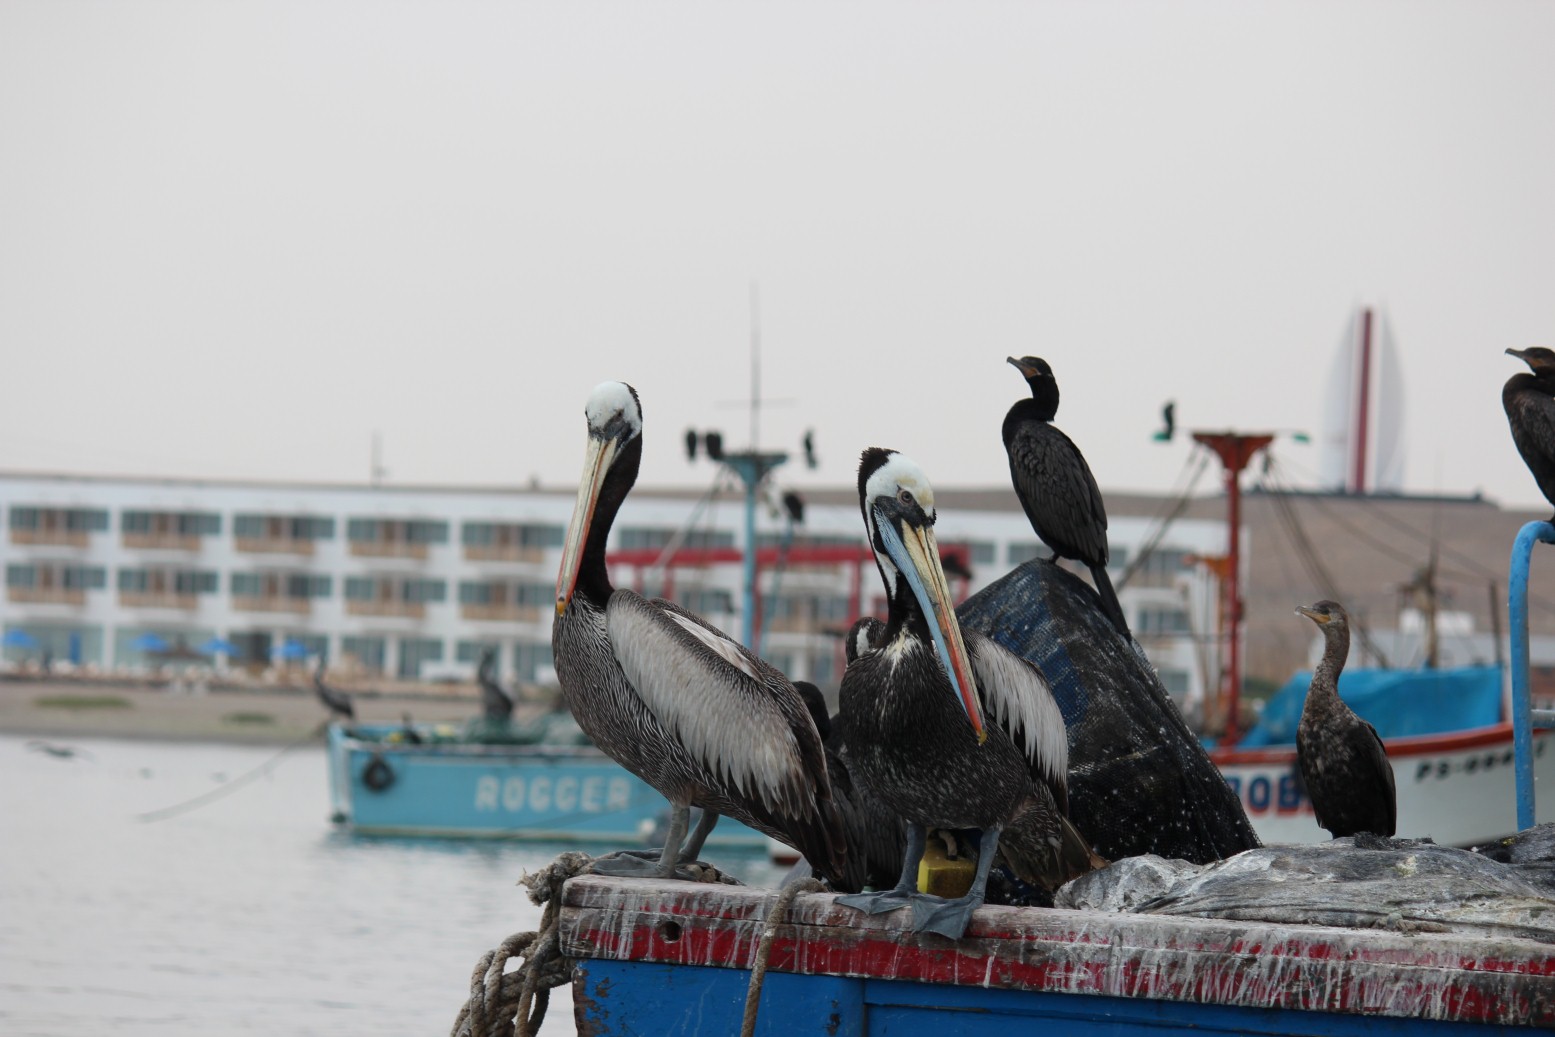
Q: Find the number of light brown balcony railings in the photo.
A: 10